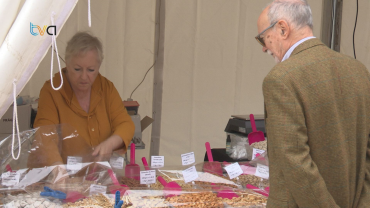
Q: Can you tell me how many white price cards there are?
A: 11